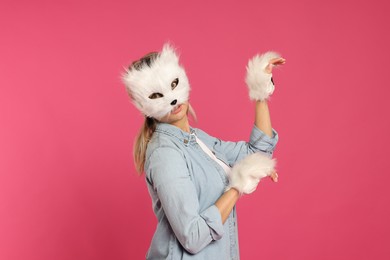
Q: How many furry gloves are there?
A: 2